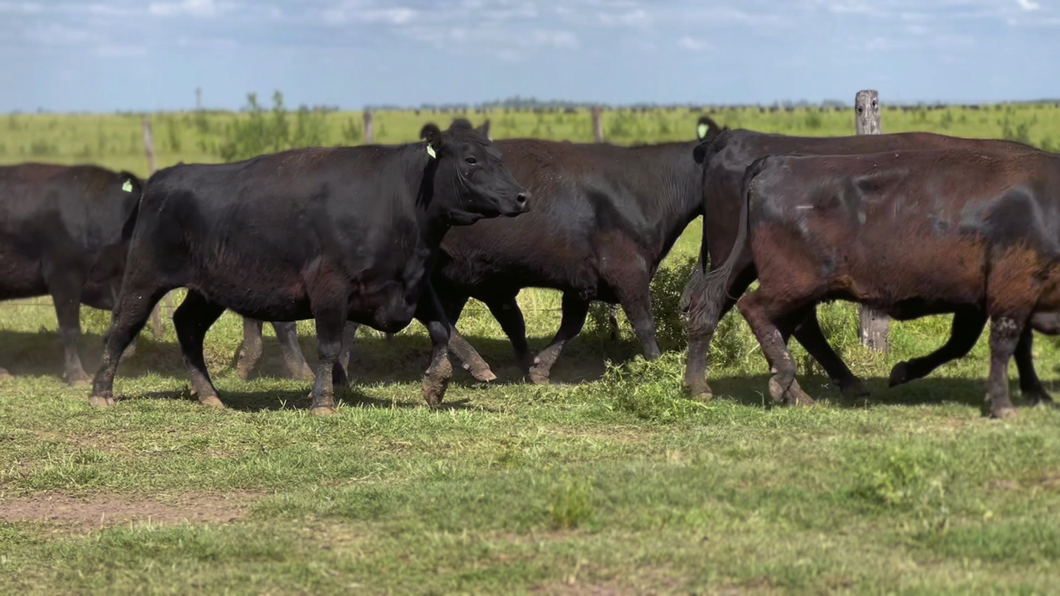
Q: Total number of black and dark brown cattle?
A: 5